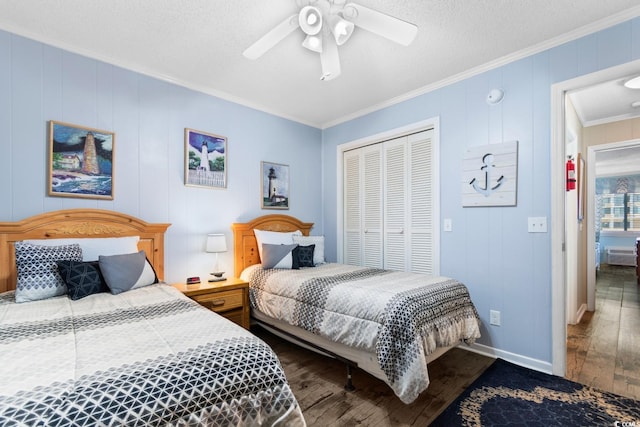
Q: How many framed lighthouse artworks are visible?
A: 3